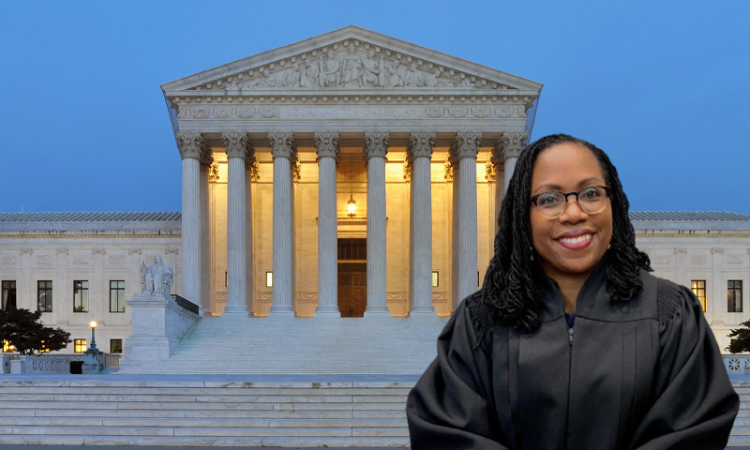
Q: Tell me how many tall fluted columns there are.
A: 8